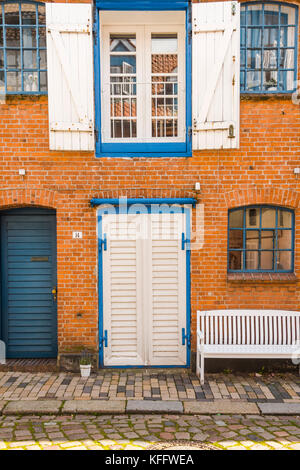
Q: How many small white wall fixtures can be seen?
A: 3